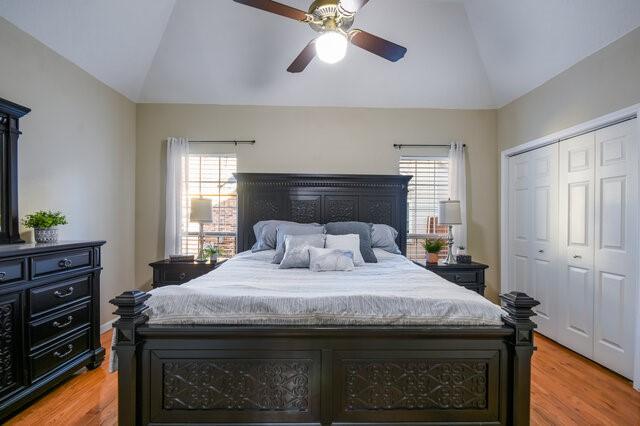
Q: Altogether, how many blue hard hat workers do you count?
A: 0